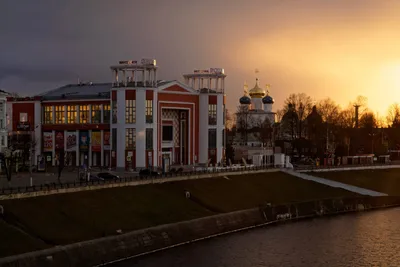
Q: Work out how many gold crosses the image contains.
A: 3